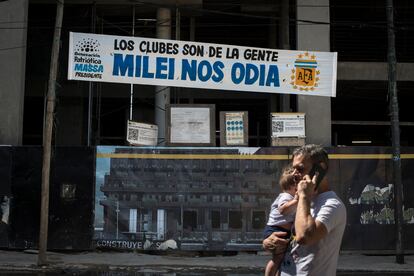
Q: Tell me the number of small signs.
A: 4